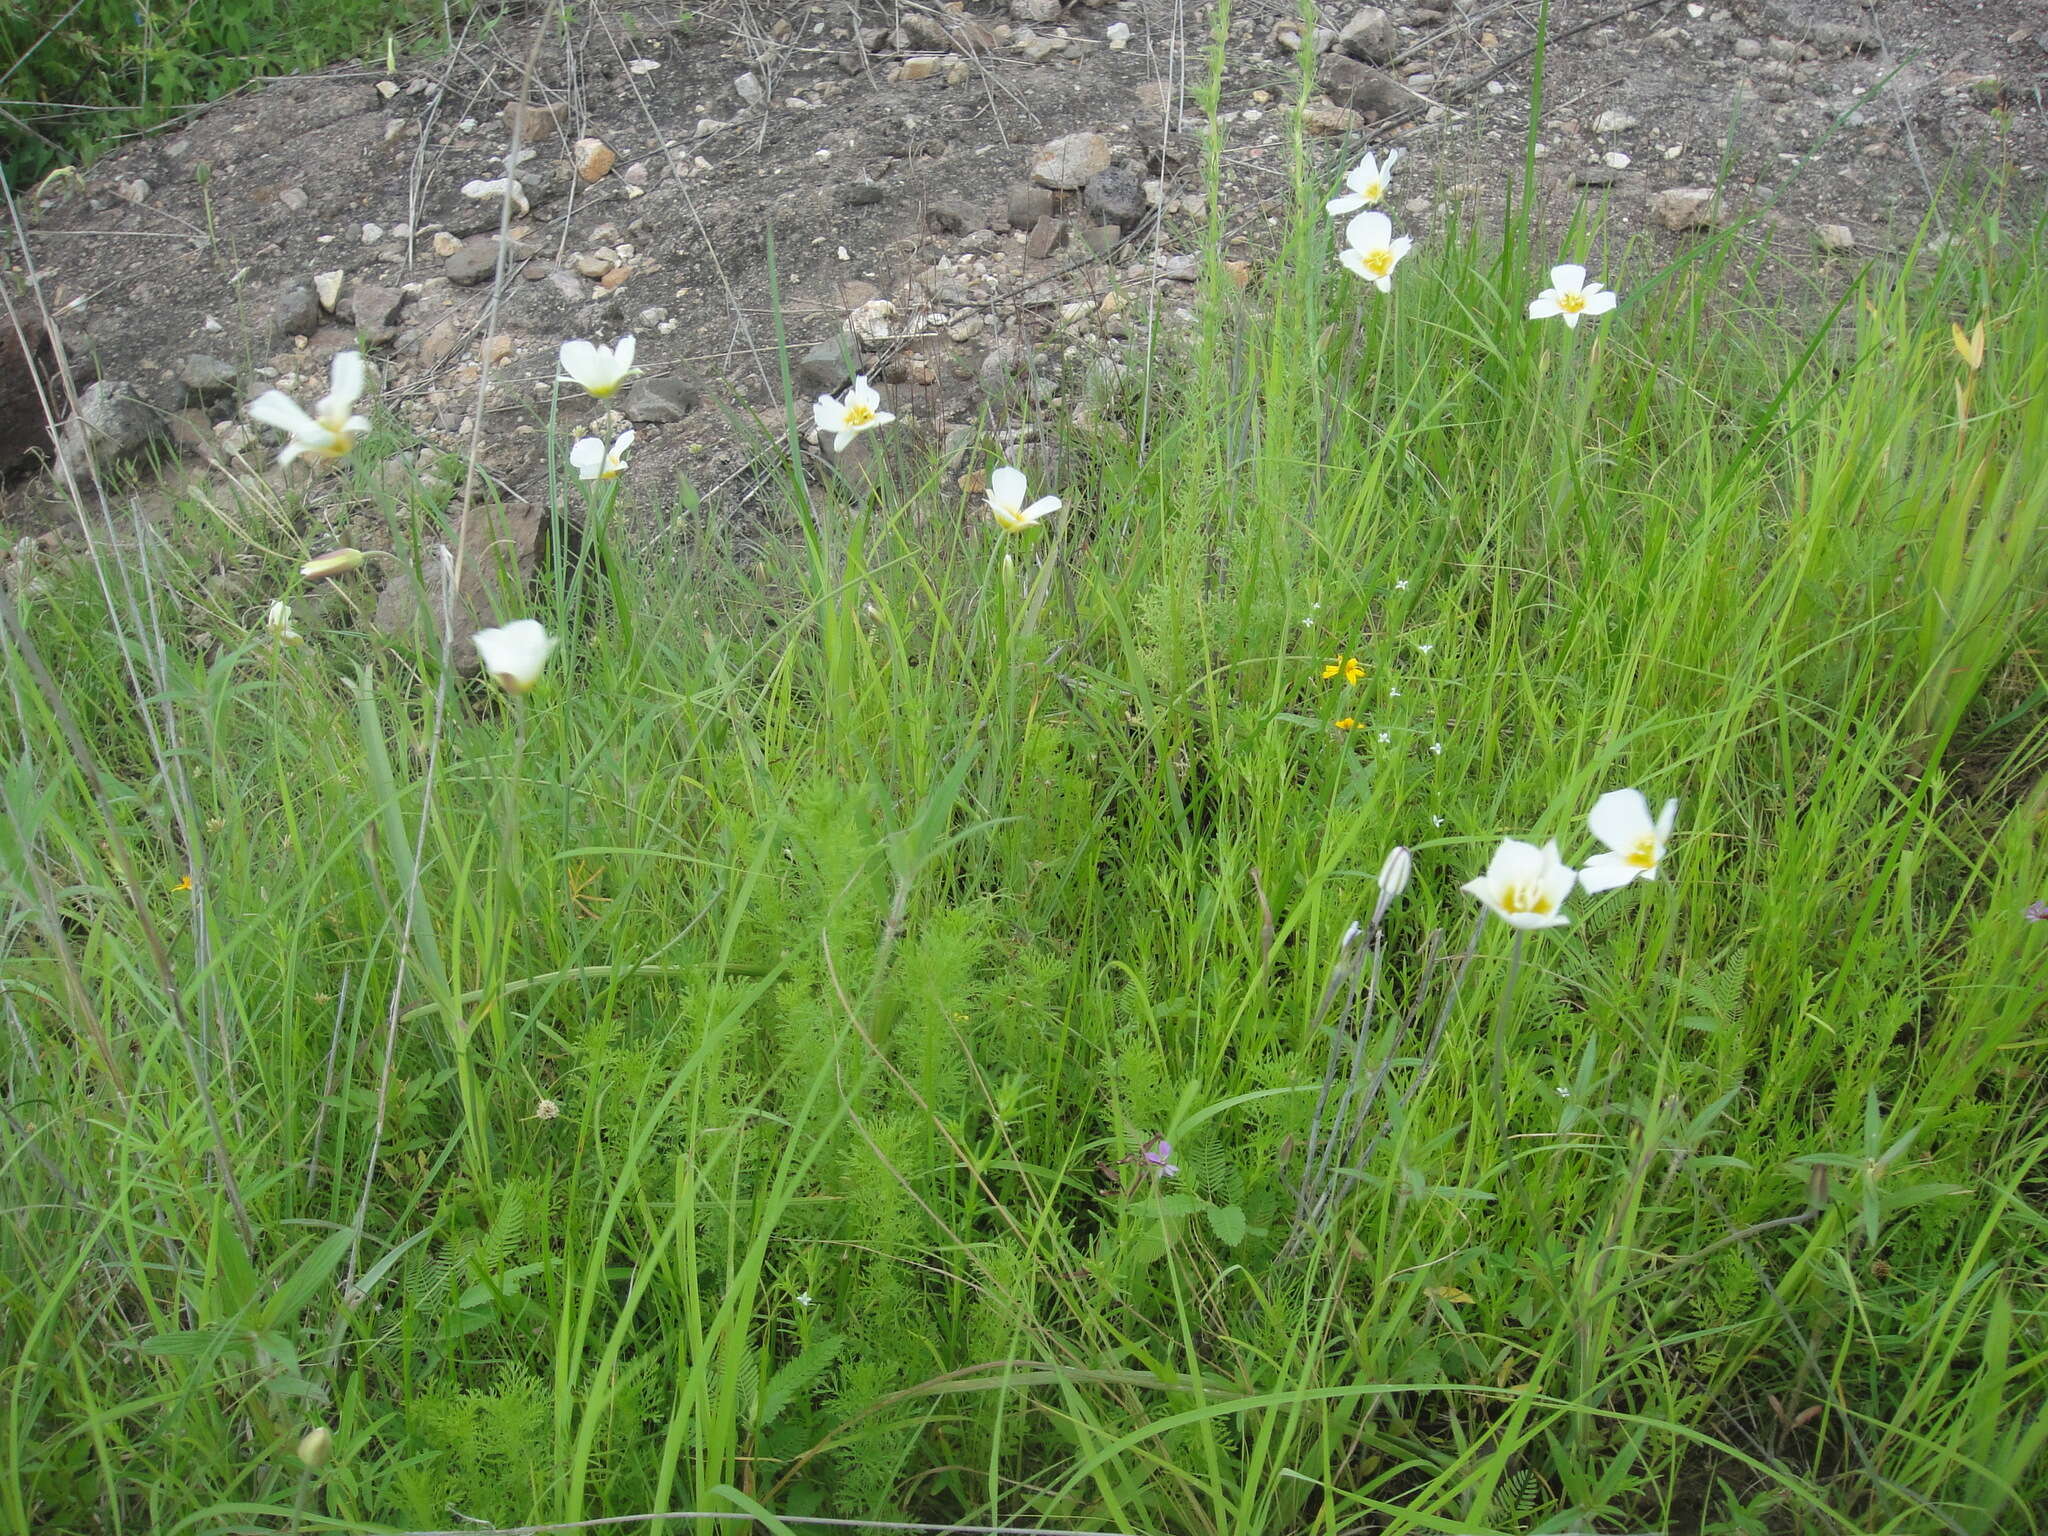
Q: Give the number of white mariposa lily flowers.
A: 12